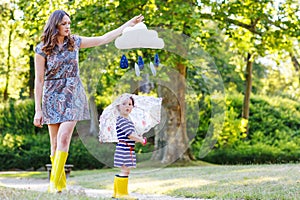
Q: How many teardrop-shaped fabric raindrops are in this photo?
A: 5